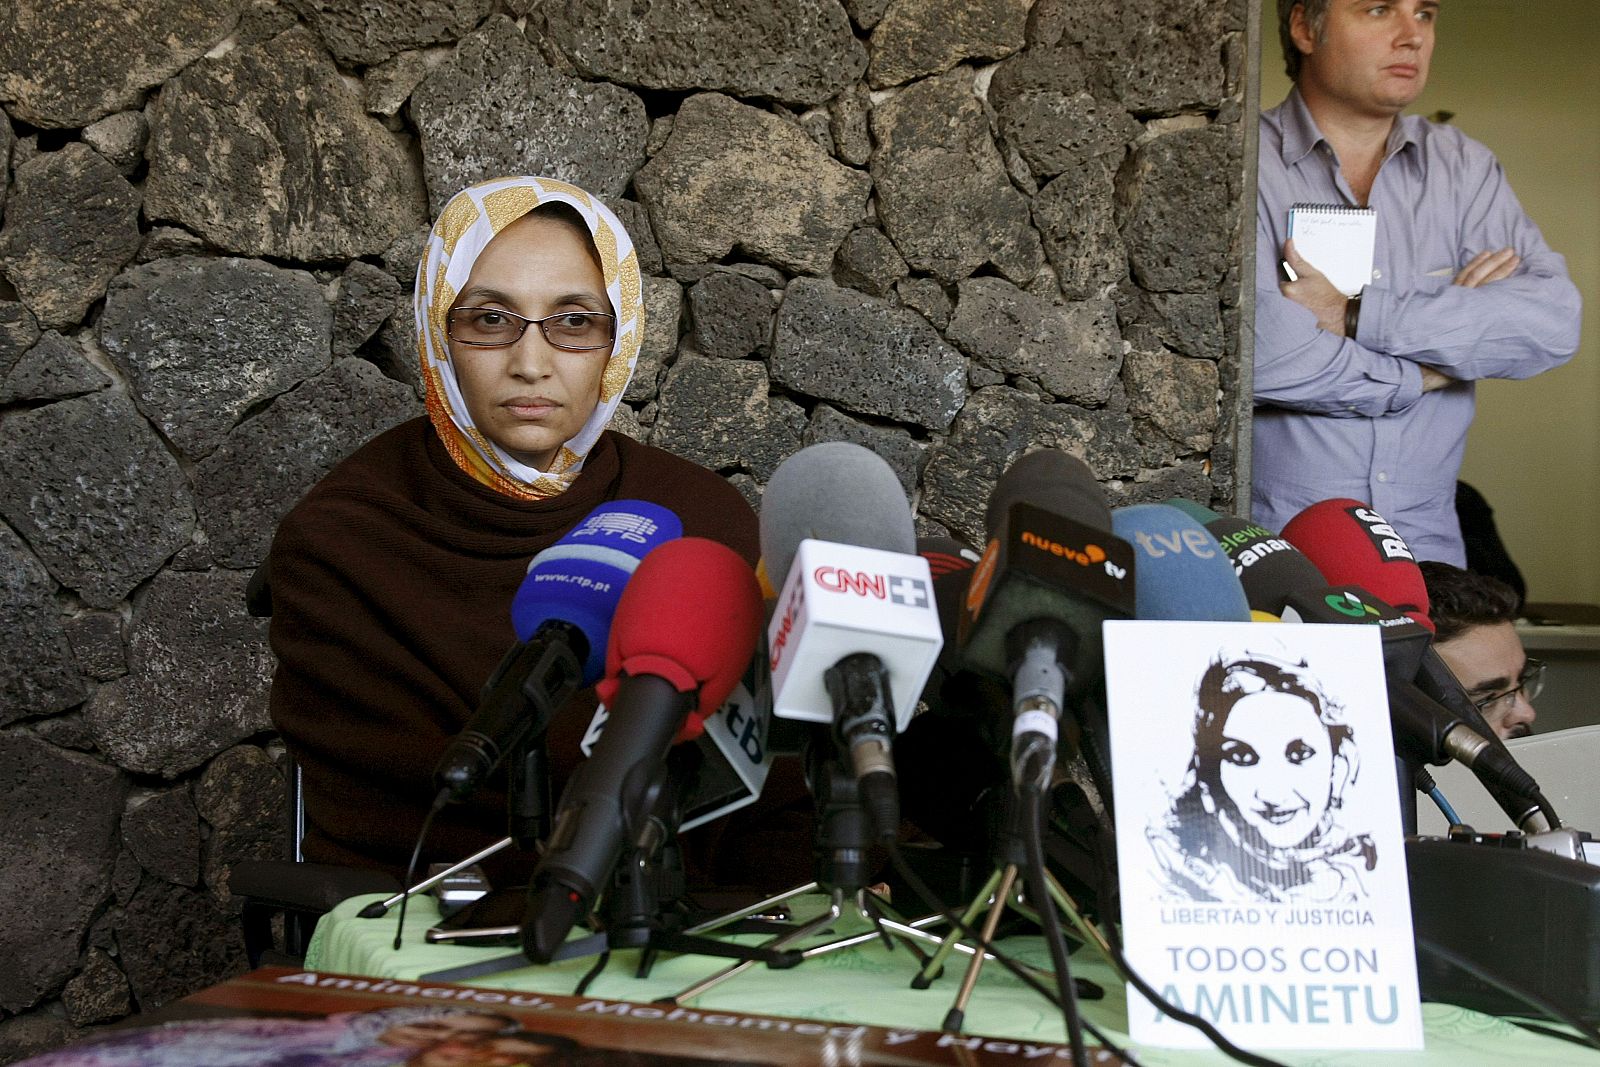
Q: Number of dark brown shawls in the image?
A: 1